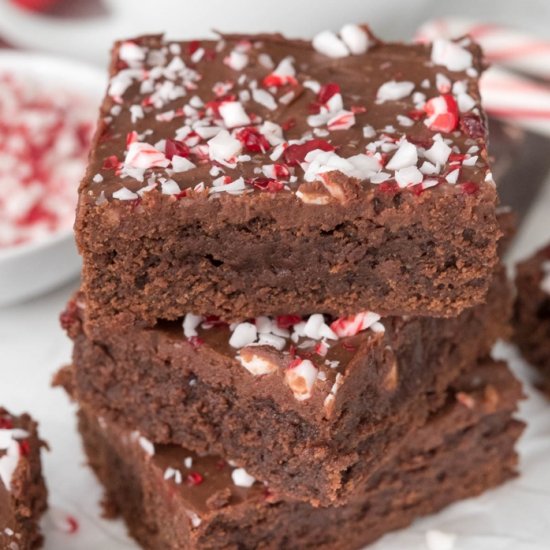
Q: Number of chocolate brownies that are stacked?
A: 3